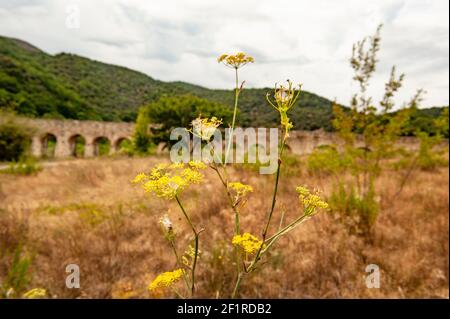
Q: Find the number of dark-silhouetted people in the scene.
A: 0